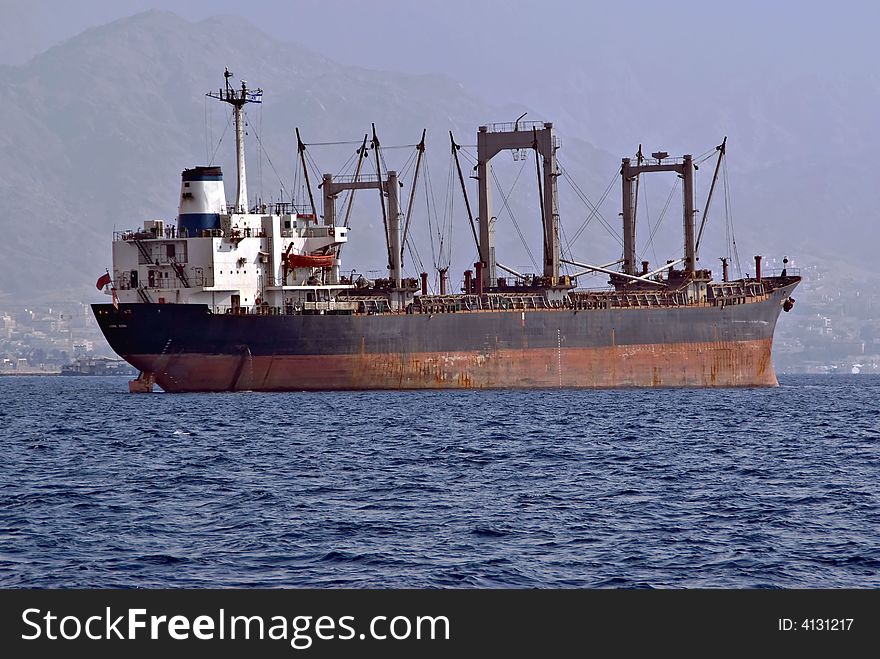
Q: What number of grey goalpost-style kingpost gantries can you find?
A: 3